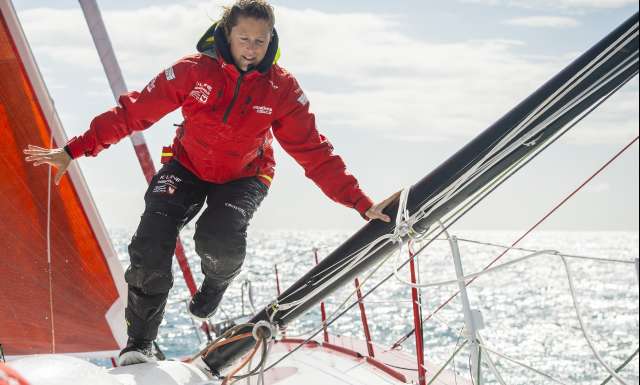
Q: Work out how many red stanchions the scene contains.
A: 4